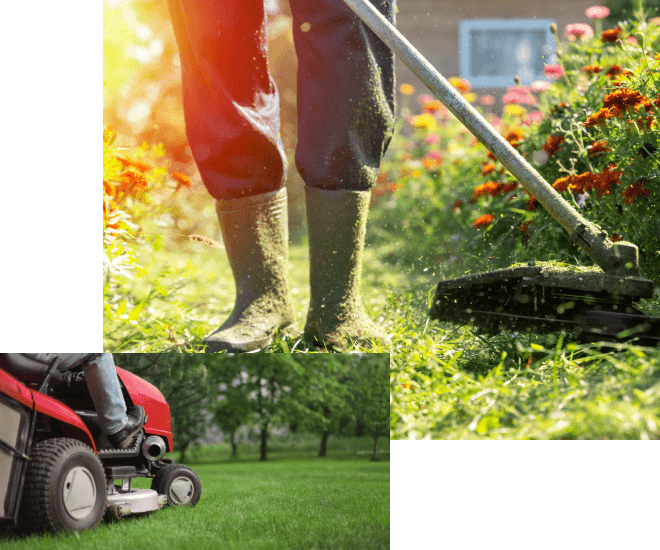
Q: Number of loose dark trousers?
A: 1